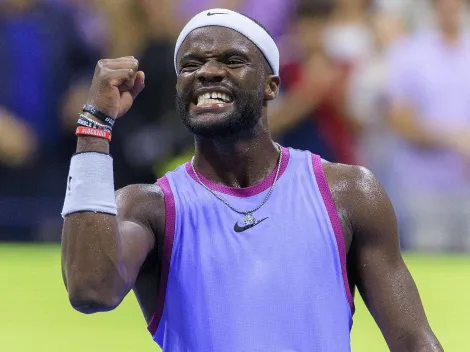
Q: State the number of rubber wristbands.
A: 3